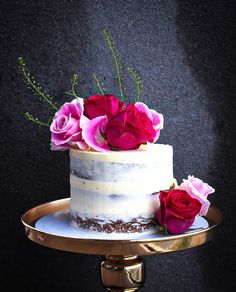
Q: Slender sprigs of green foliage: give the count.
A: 6